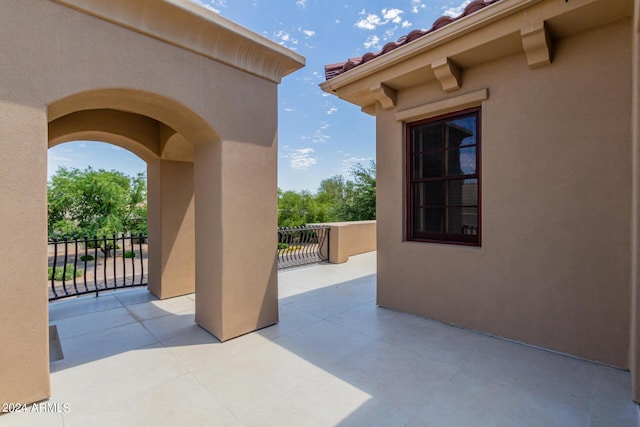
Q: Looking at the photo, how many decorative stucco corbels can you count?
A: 3